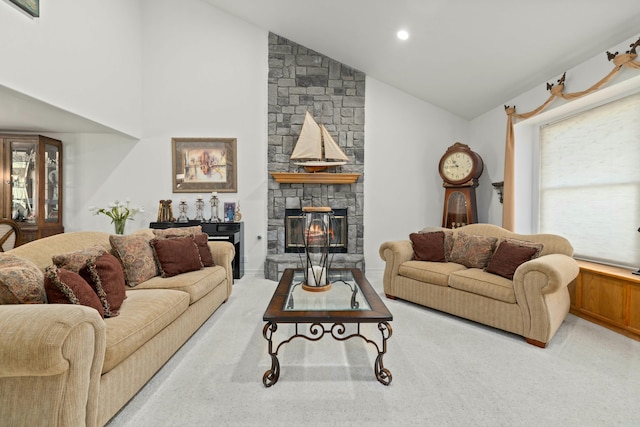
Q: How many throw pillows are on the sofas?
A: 13